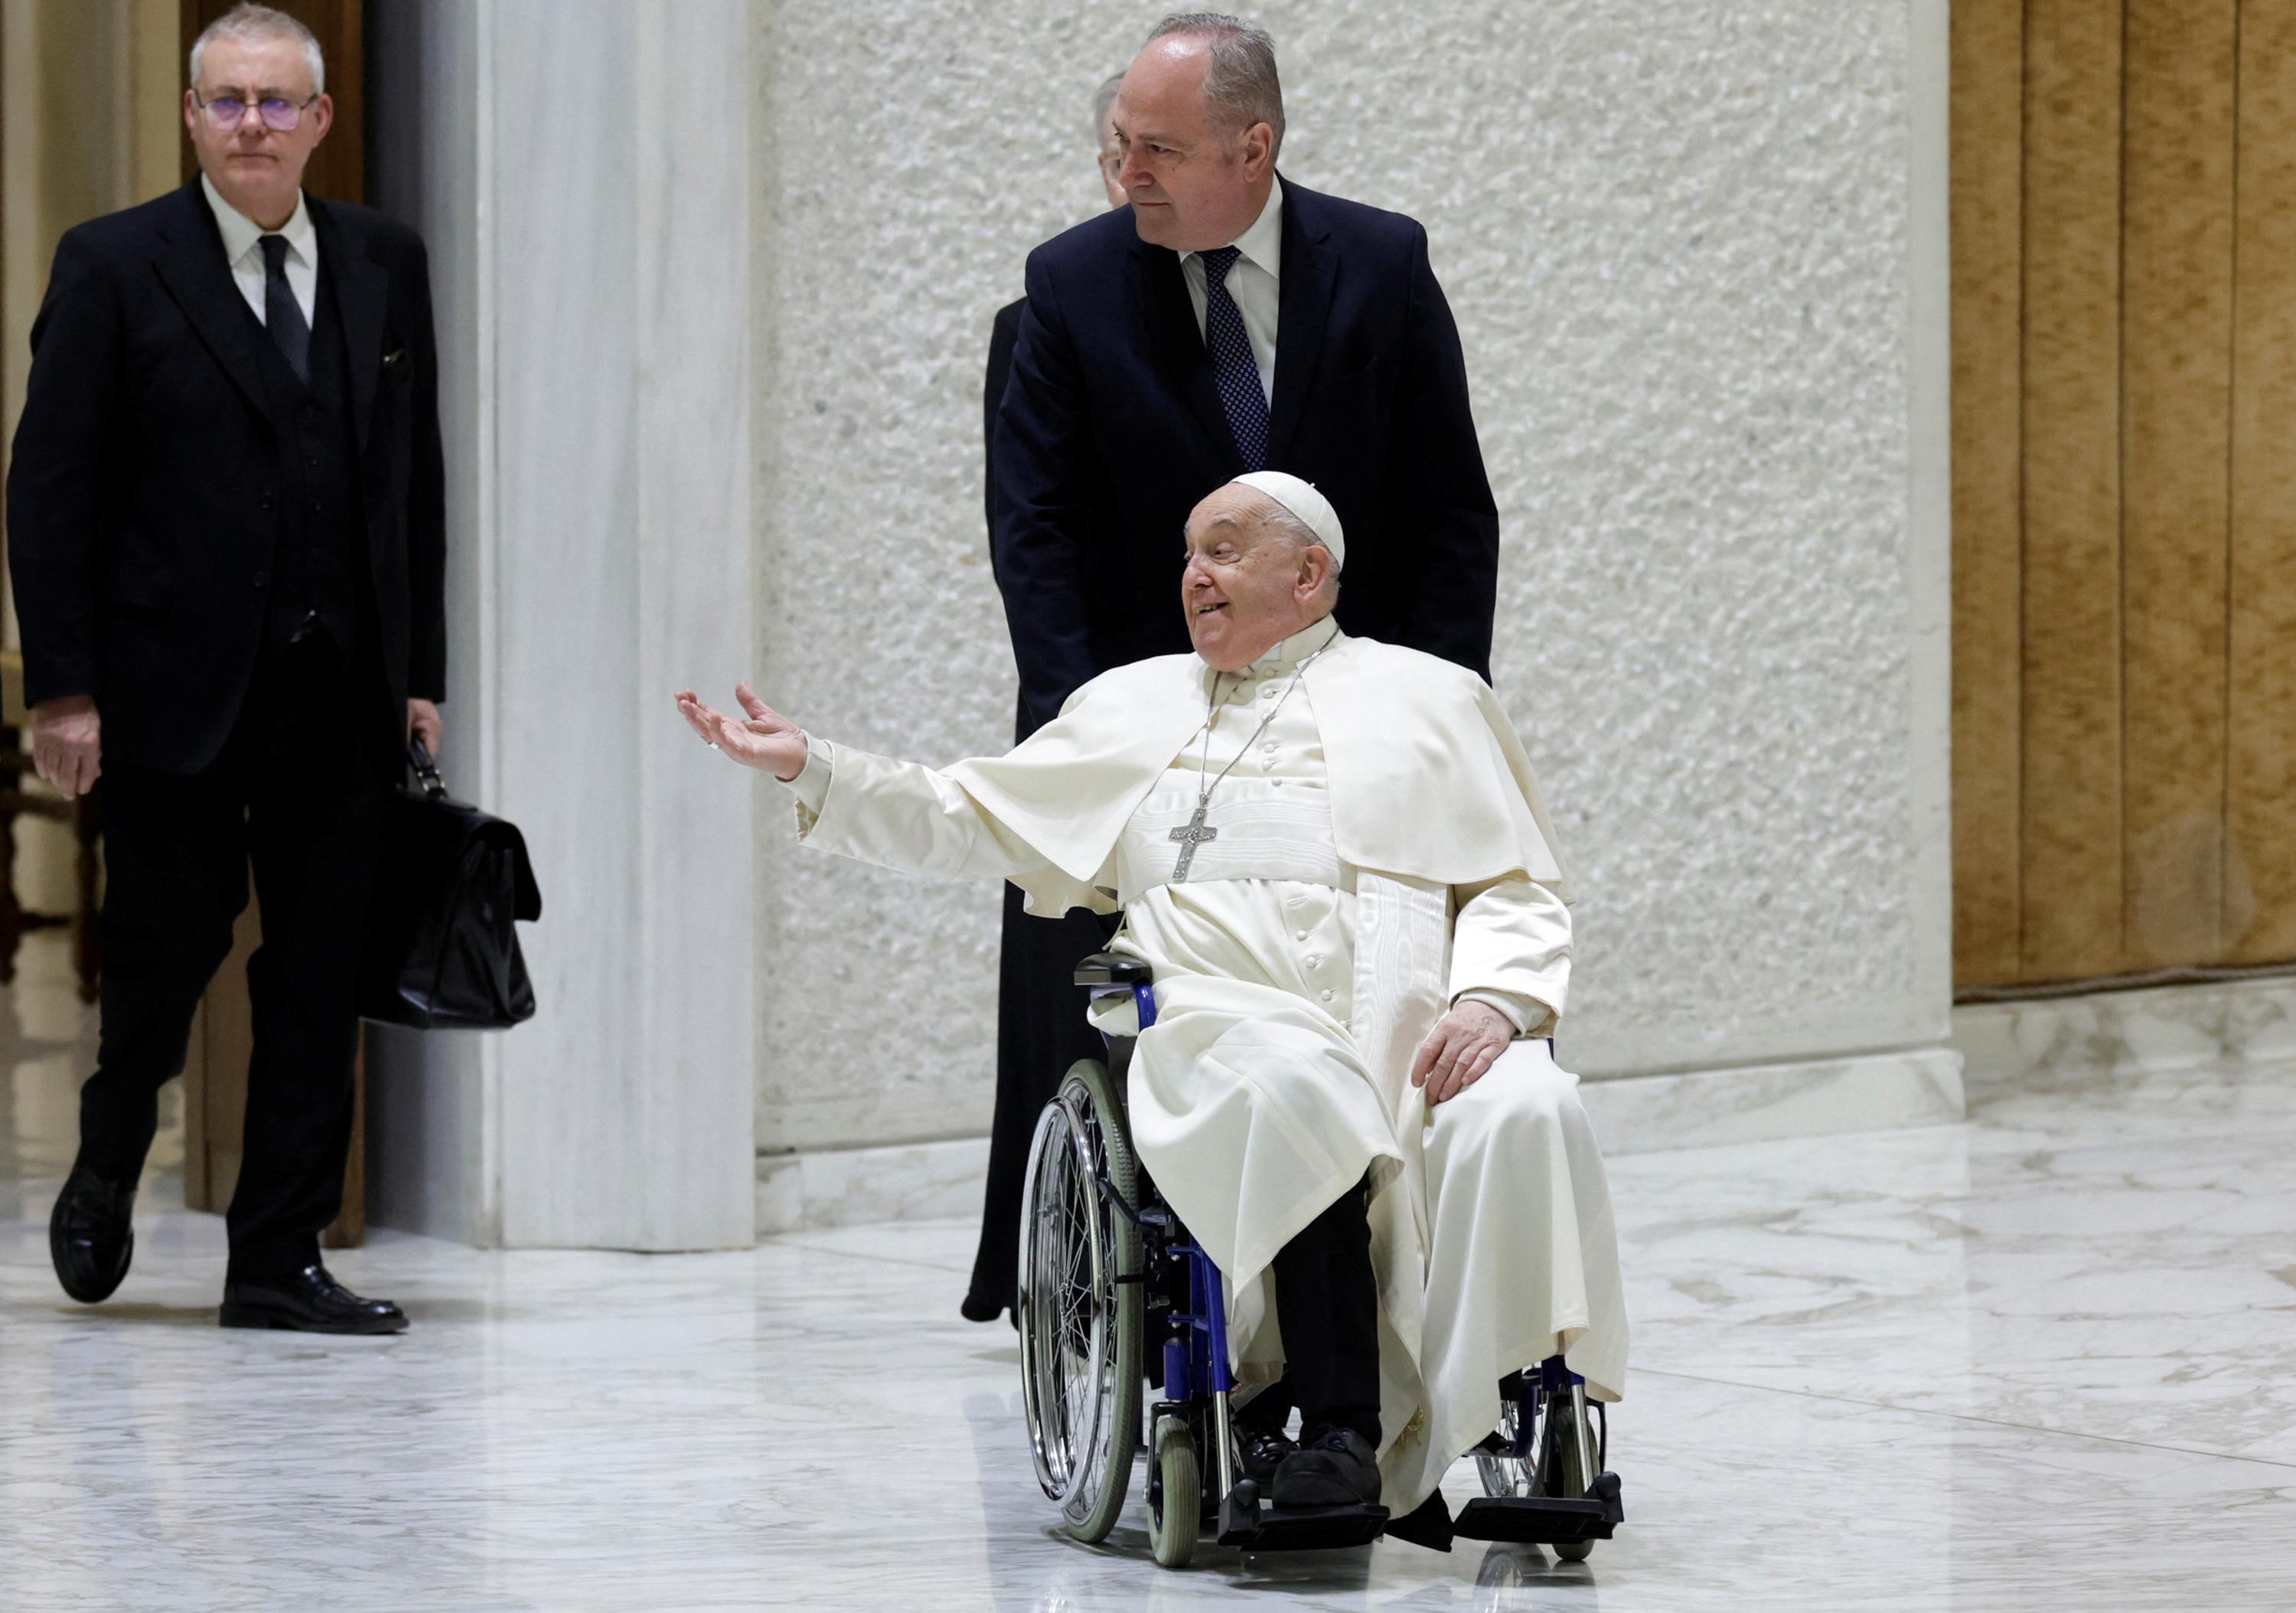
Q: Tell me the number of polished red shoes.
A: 0